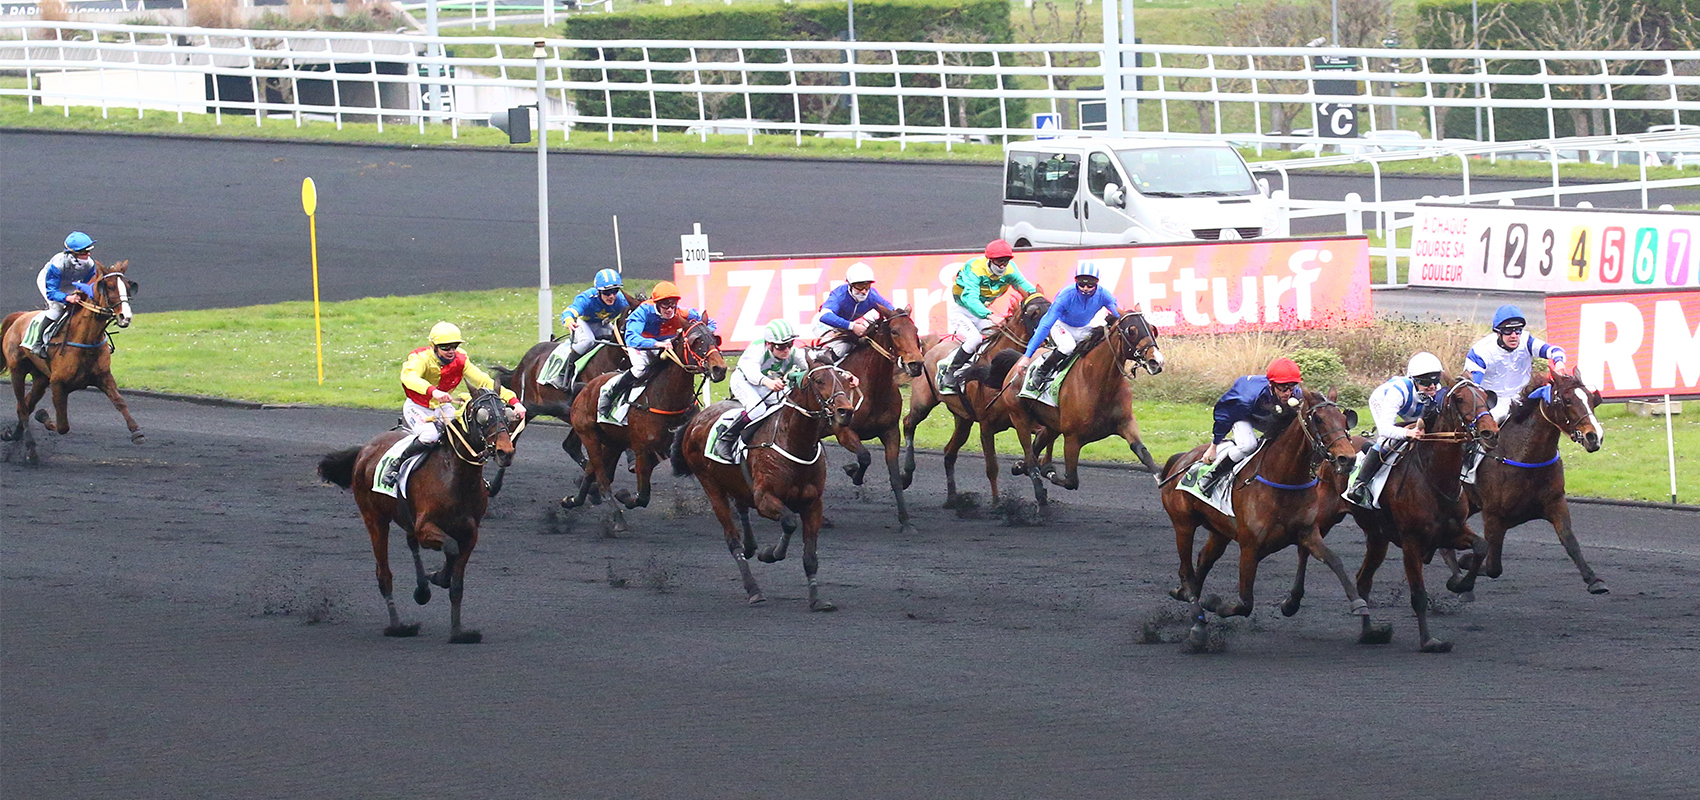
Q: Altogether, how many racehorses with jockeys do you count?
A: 11